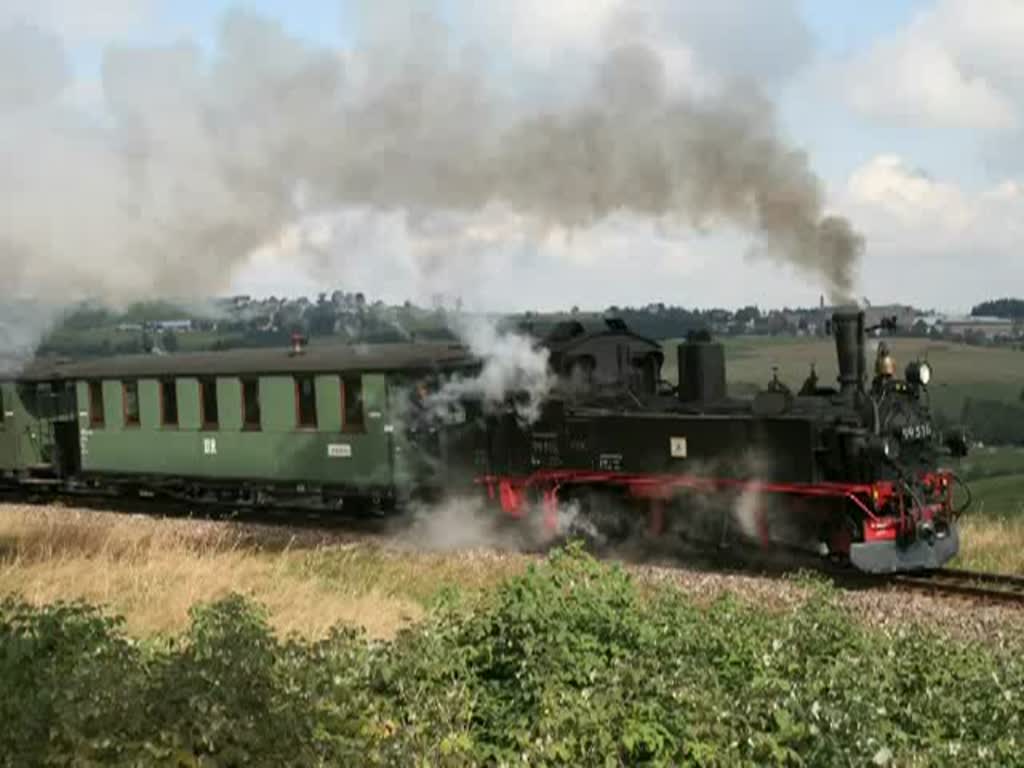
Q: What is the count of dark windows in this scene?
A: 7